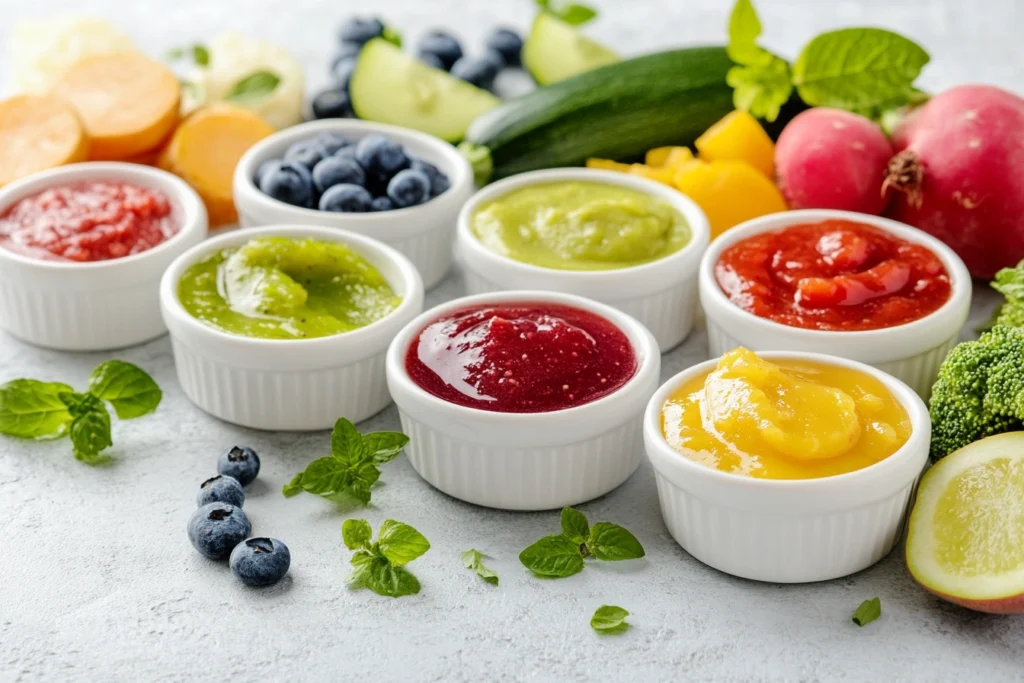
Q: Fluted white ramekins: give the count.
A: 7